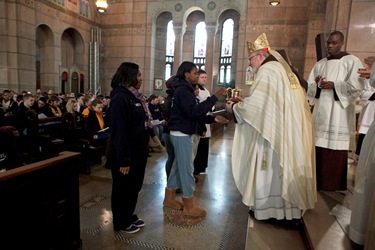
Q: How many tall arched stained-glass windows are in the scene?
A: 3